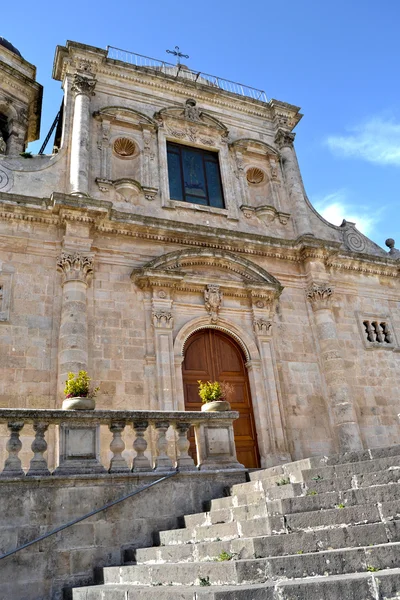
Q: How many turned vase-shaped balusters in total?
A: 6